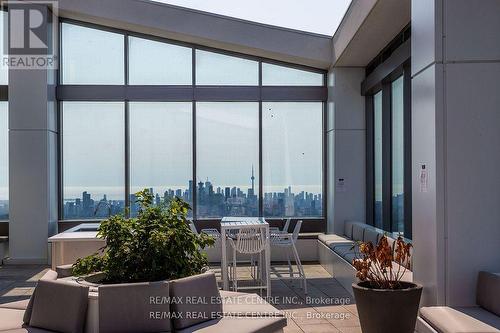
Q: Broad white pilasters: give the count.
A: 3